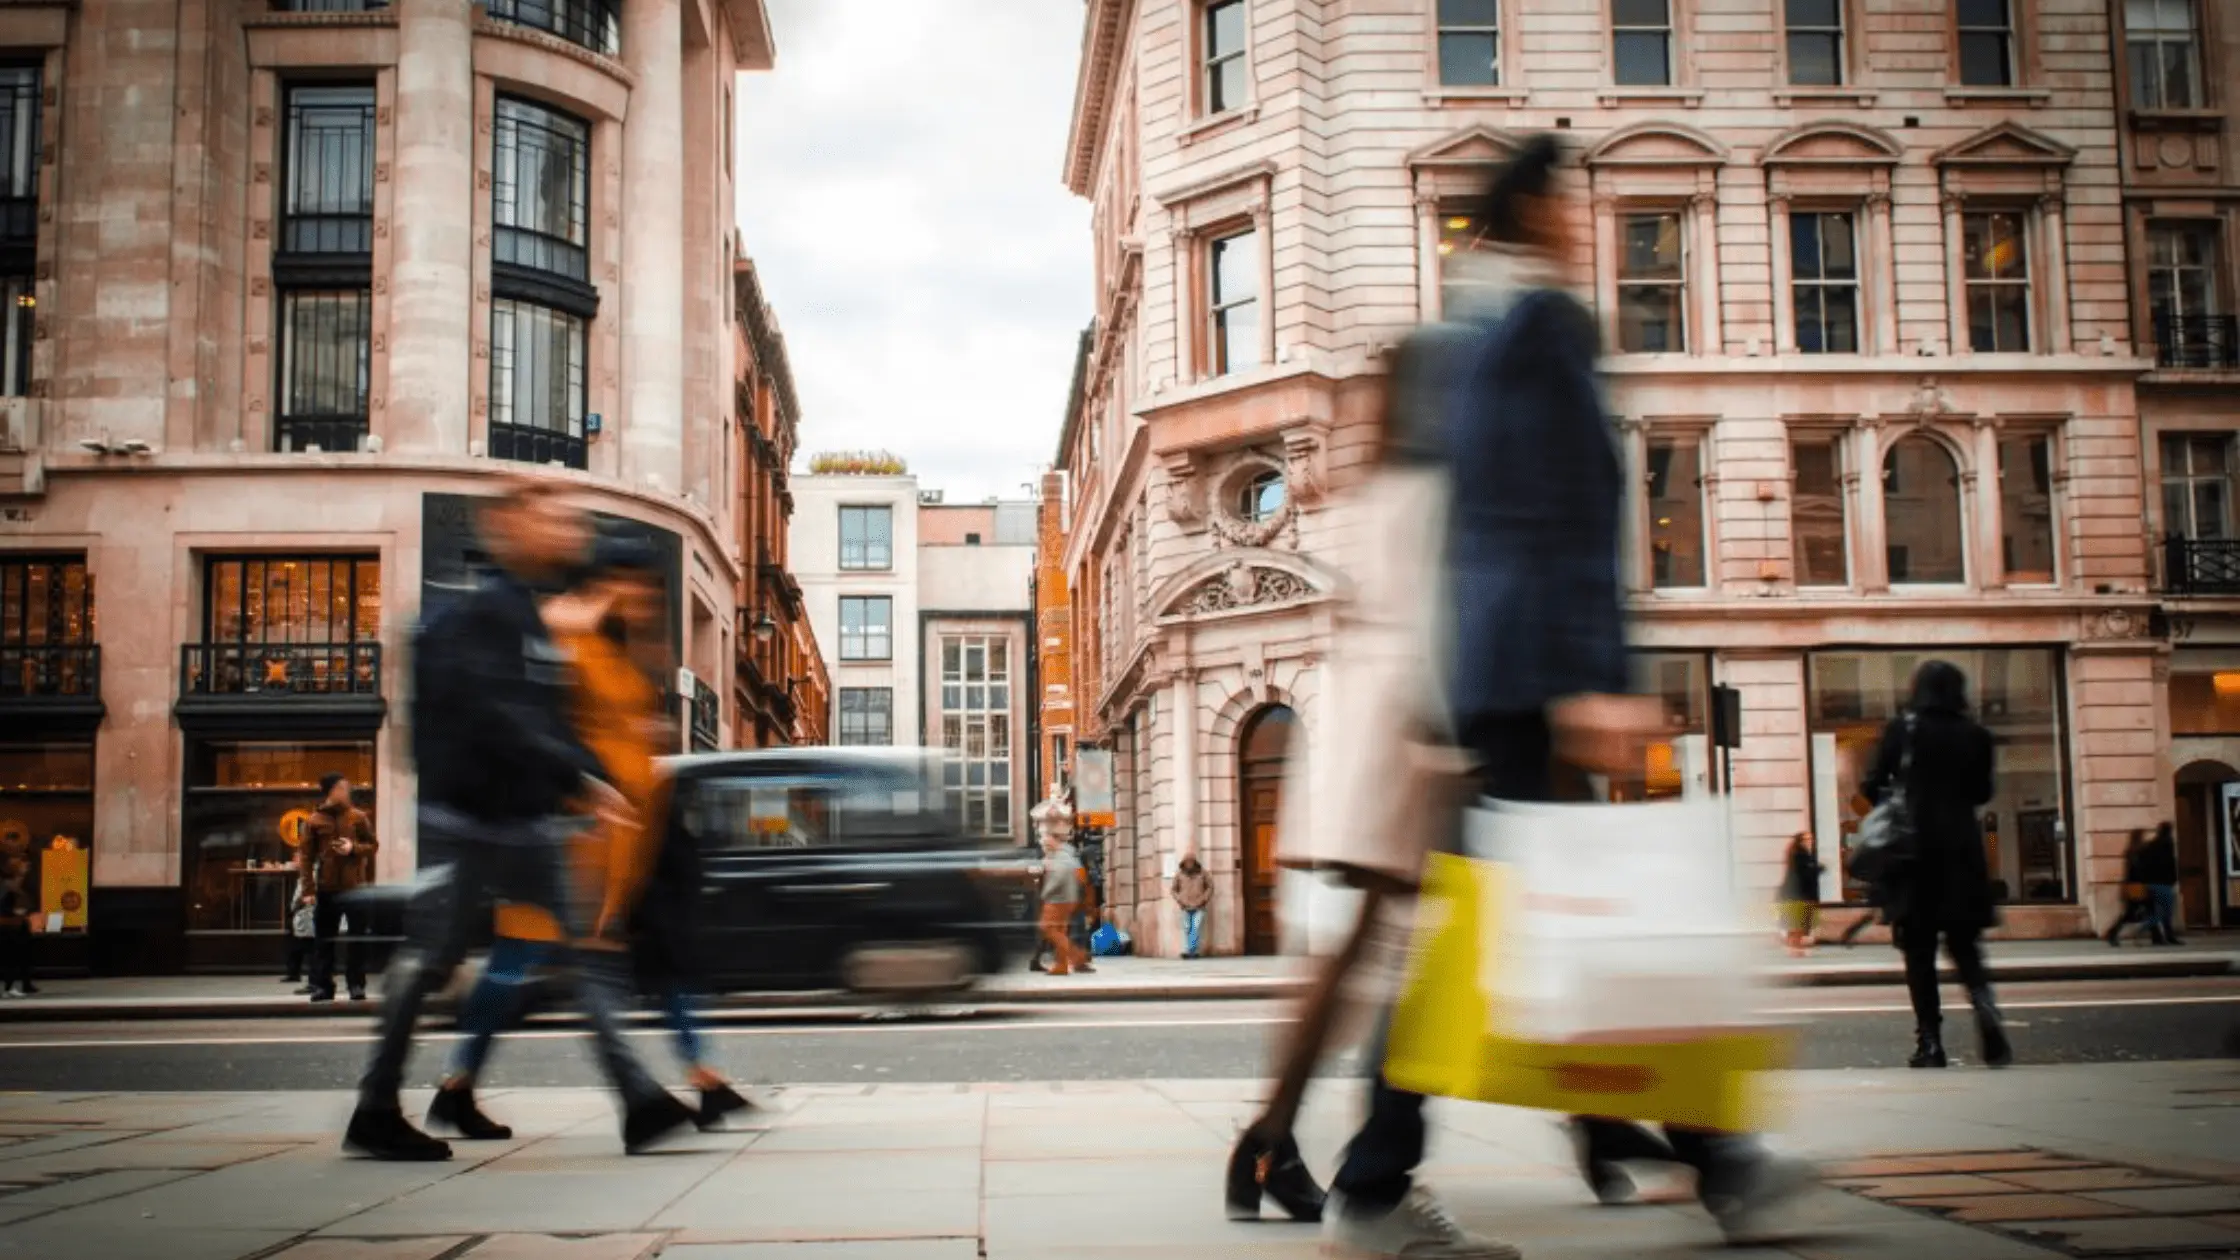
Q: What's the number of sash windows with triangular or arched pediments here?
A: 4